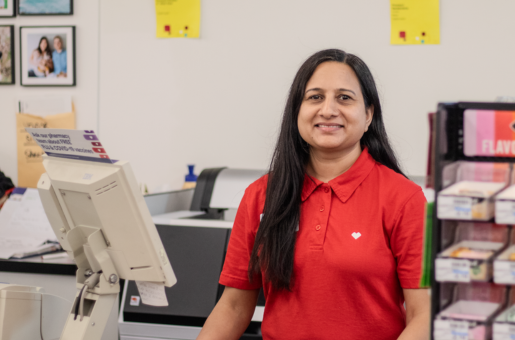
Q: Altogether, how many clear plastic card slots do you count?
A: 6